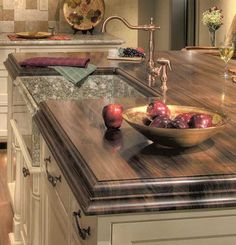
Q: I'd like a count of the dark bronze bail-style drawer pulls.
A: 2